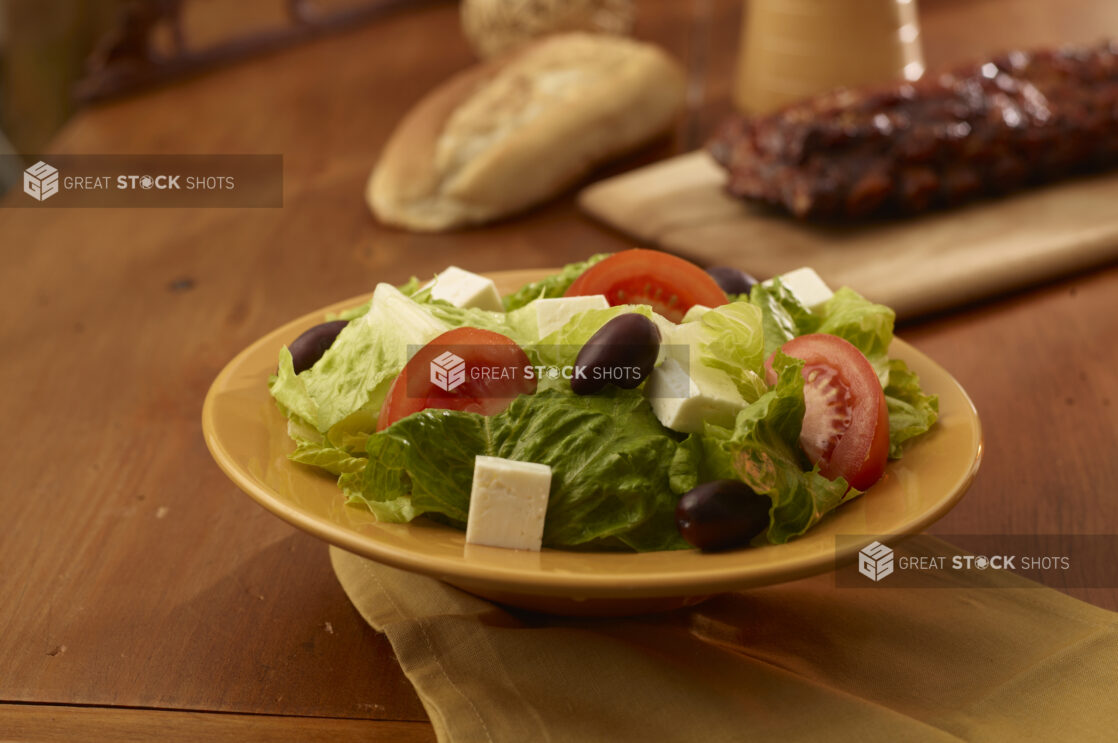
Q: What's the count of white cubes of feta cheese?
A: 5